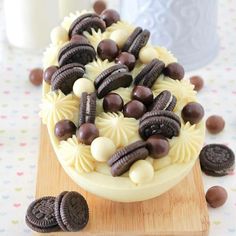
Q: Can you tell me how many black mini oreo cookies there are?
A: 13